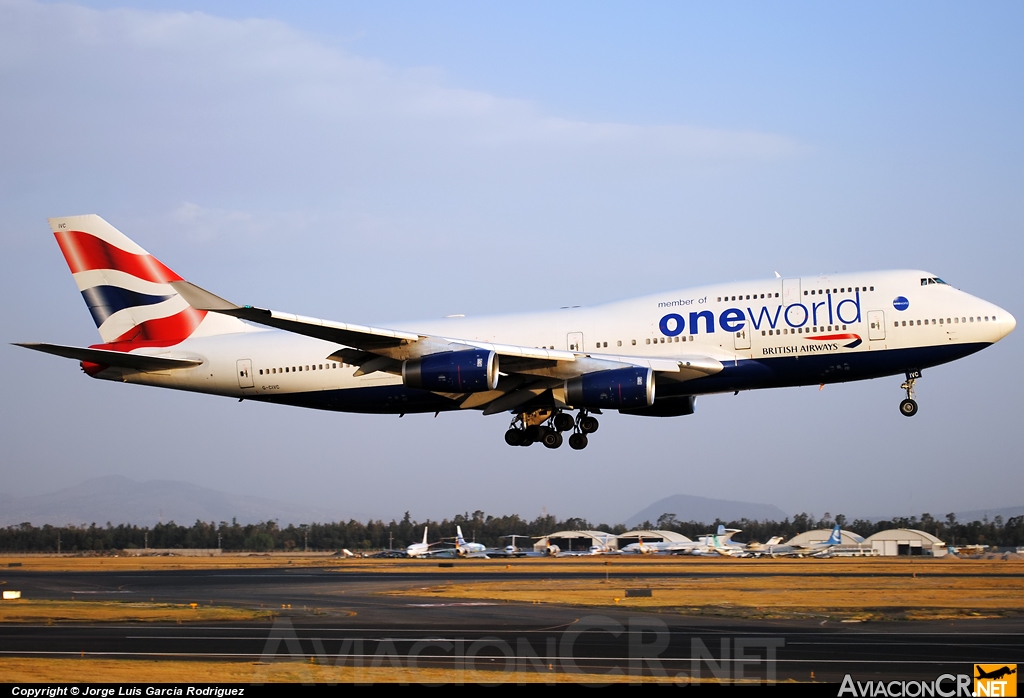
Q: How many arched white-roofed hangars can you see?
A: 4